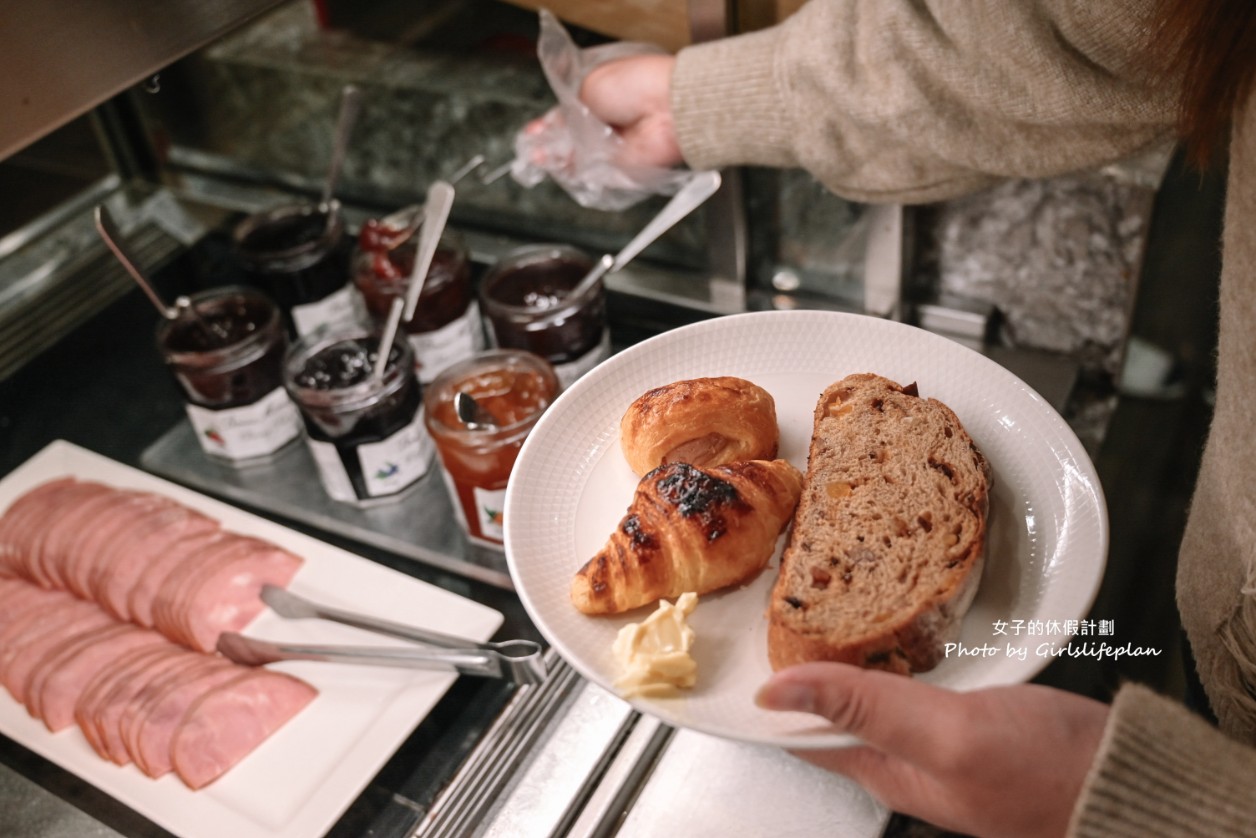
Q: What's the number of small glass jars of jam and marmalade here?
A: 6